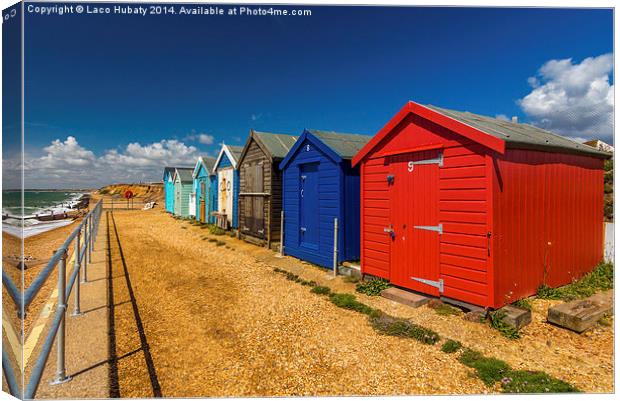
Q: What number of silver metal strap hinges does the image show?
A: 3